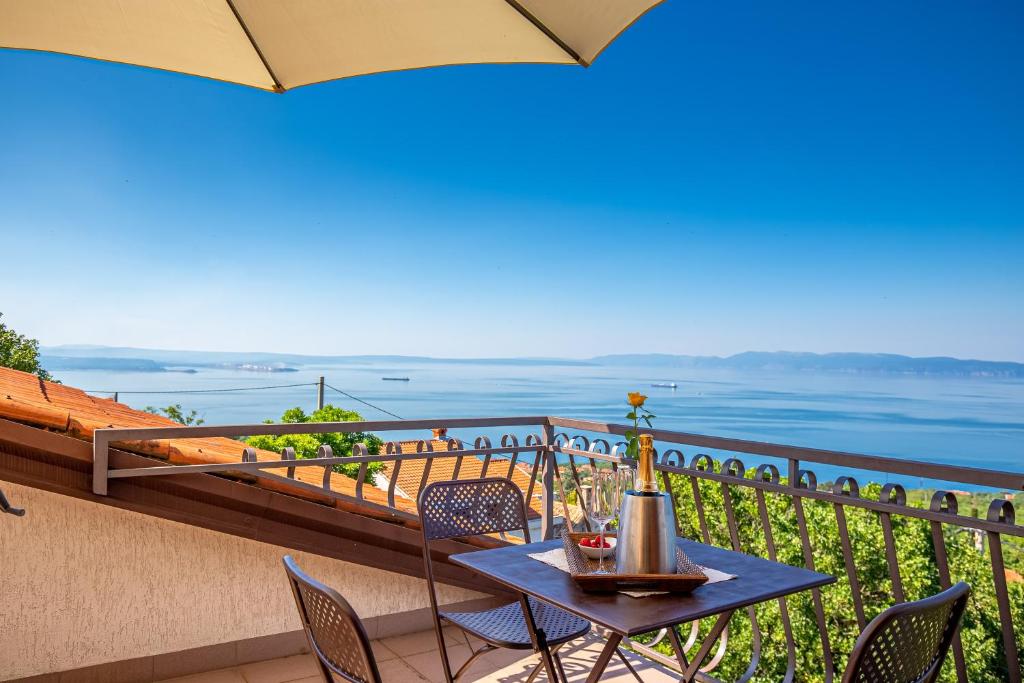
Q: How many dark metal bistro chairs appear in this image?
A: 3